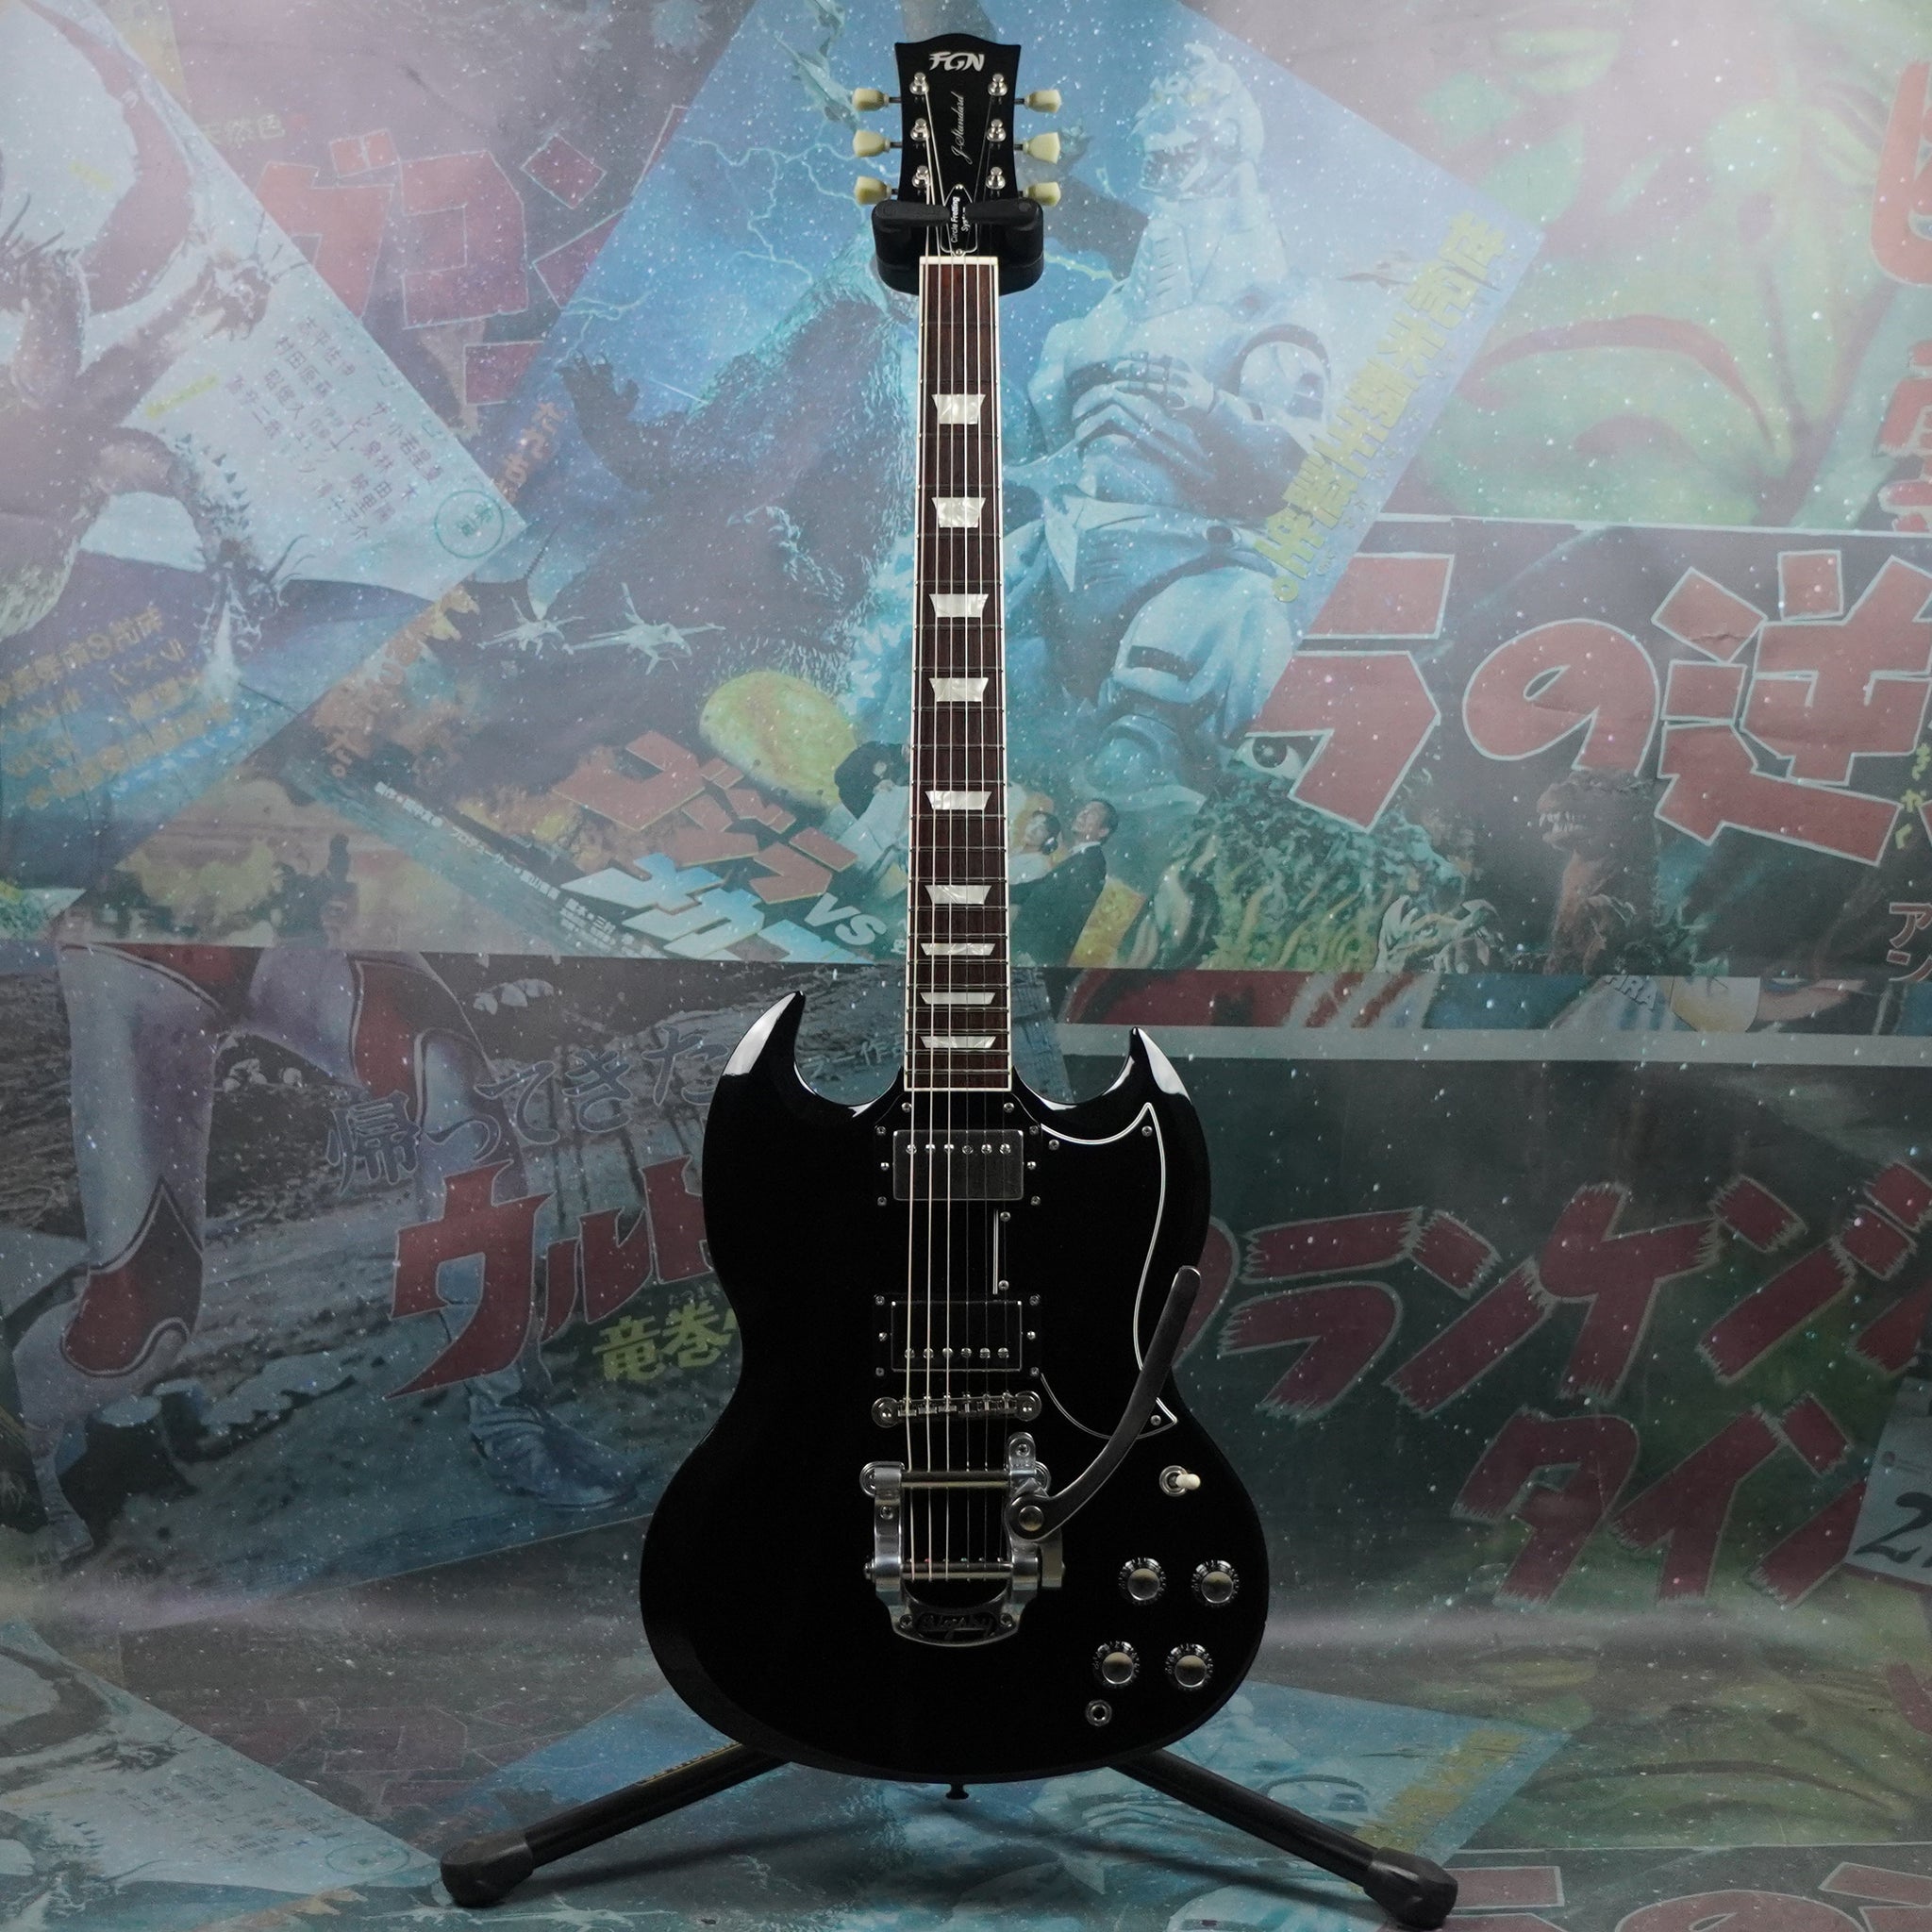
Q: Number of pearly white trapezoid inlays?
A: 9